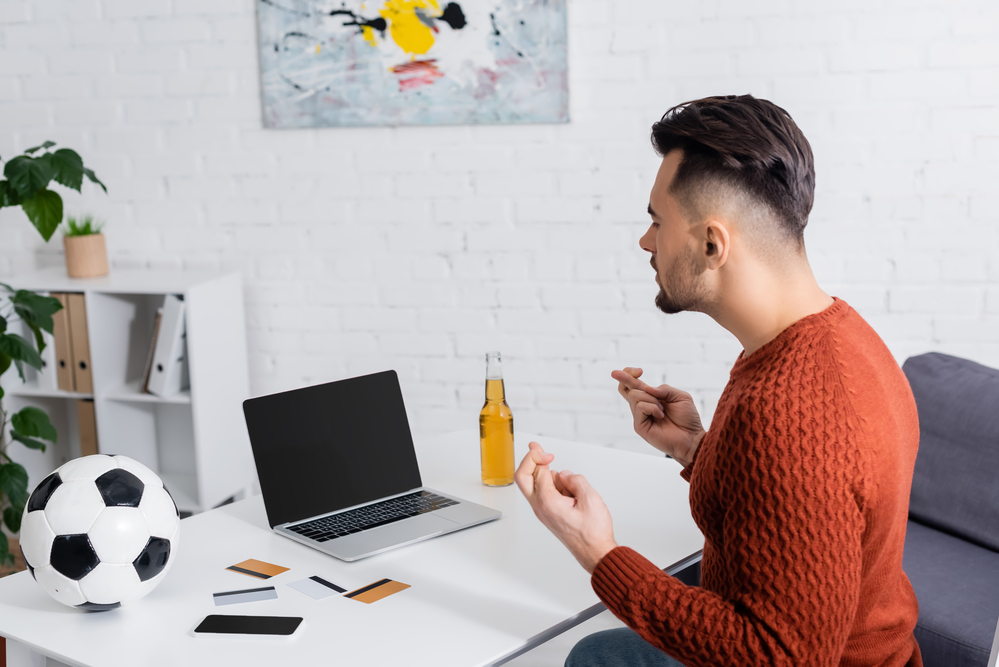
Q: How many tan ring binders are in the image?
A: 3